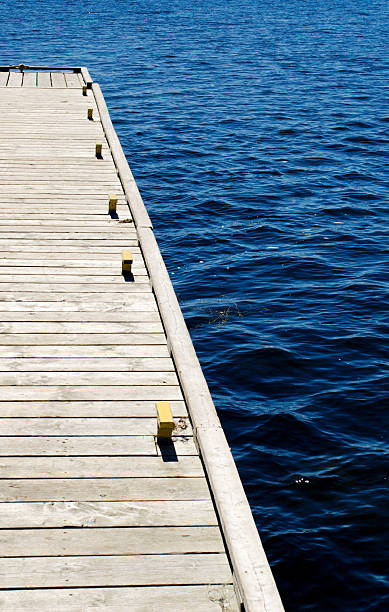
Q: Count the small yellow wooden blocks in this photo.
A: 6